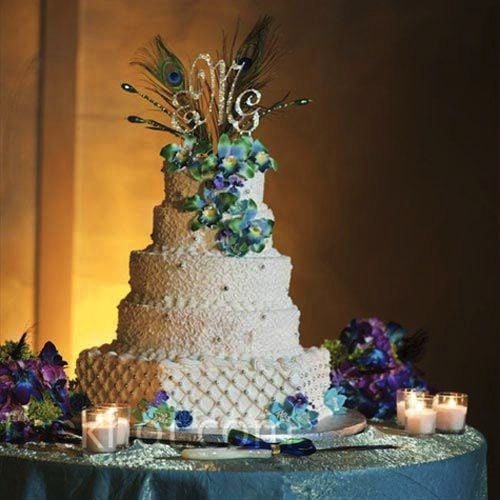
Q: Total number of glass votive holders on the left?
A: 2